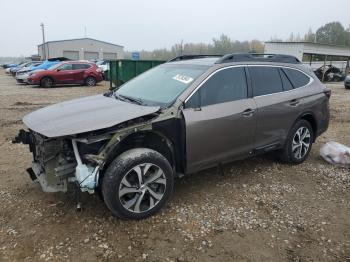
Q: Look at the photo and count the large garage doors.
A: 3